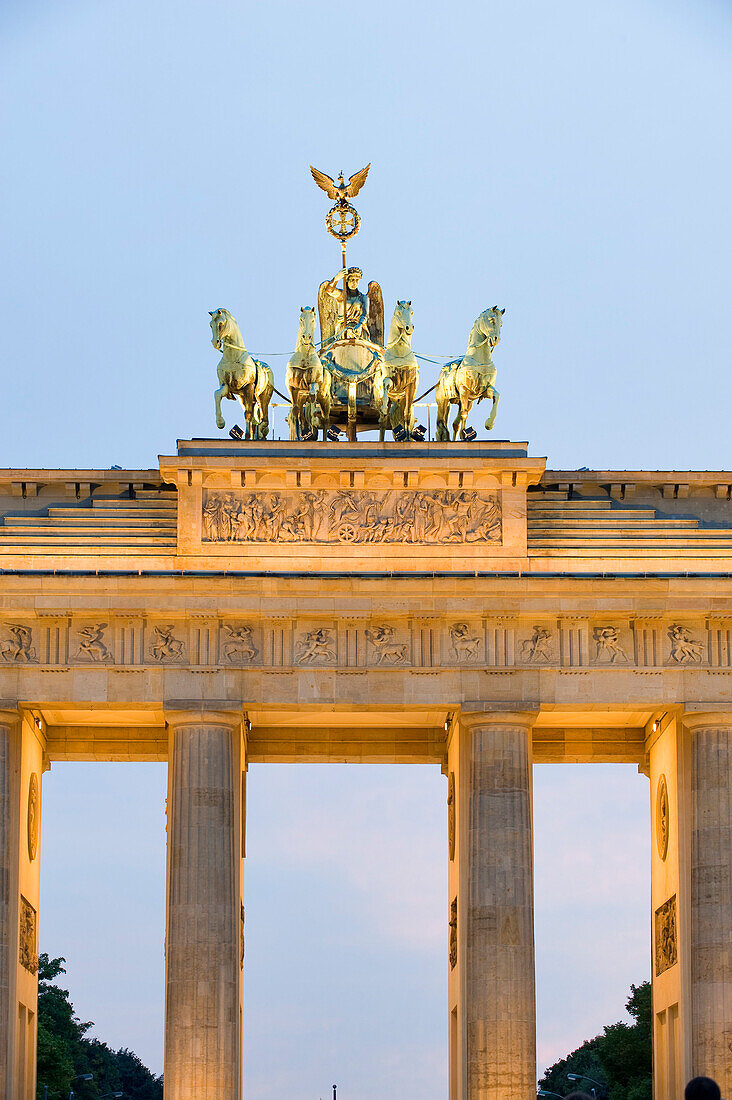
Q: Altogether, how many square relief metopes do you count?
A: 10